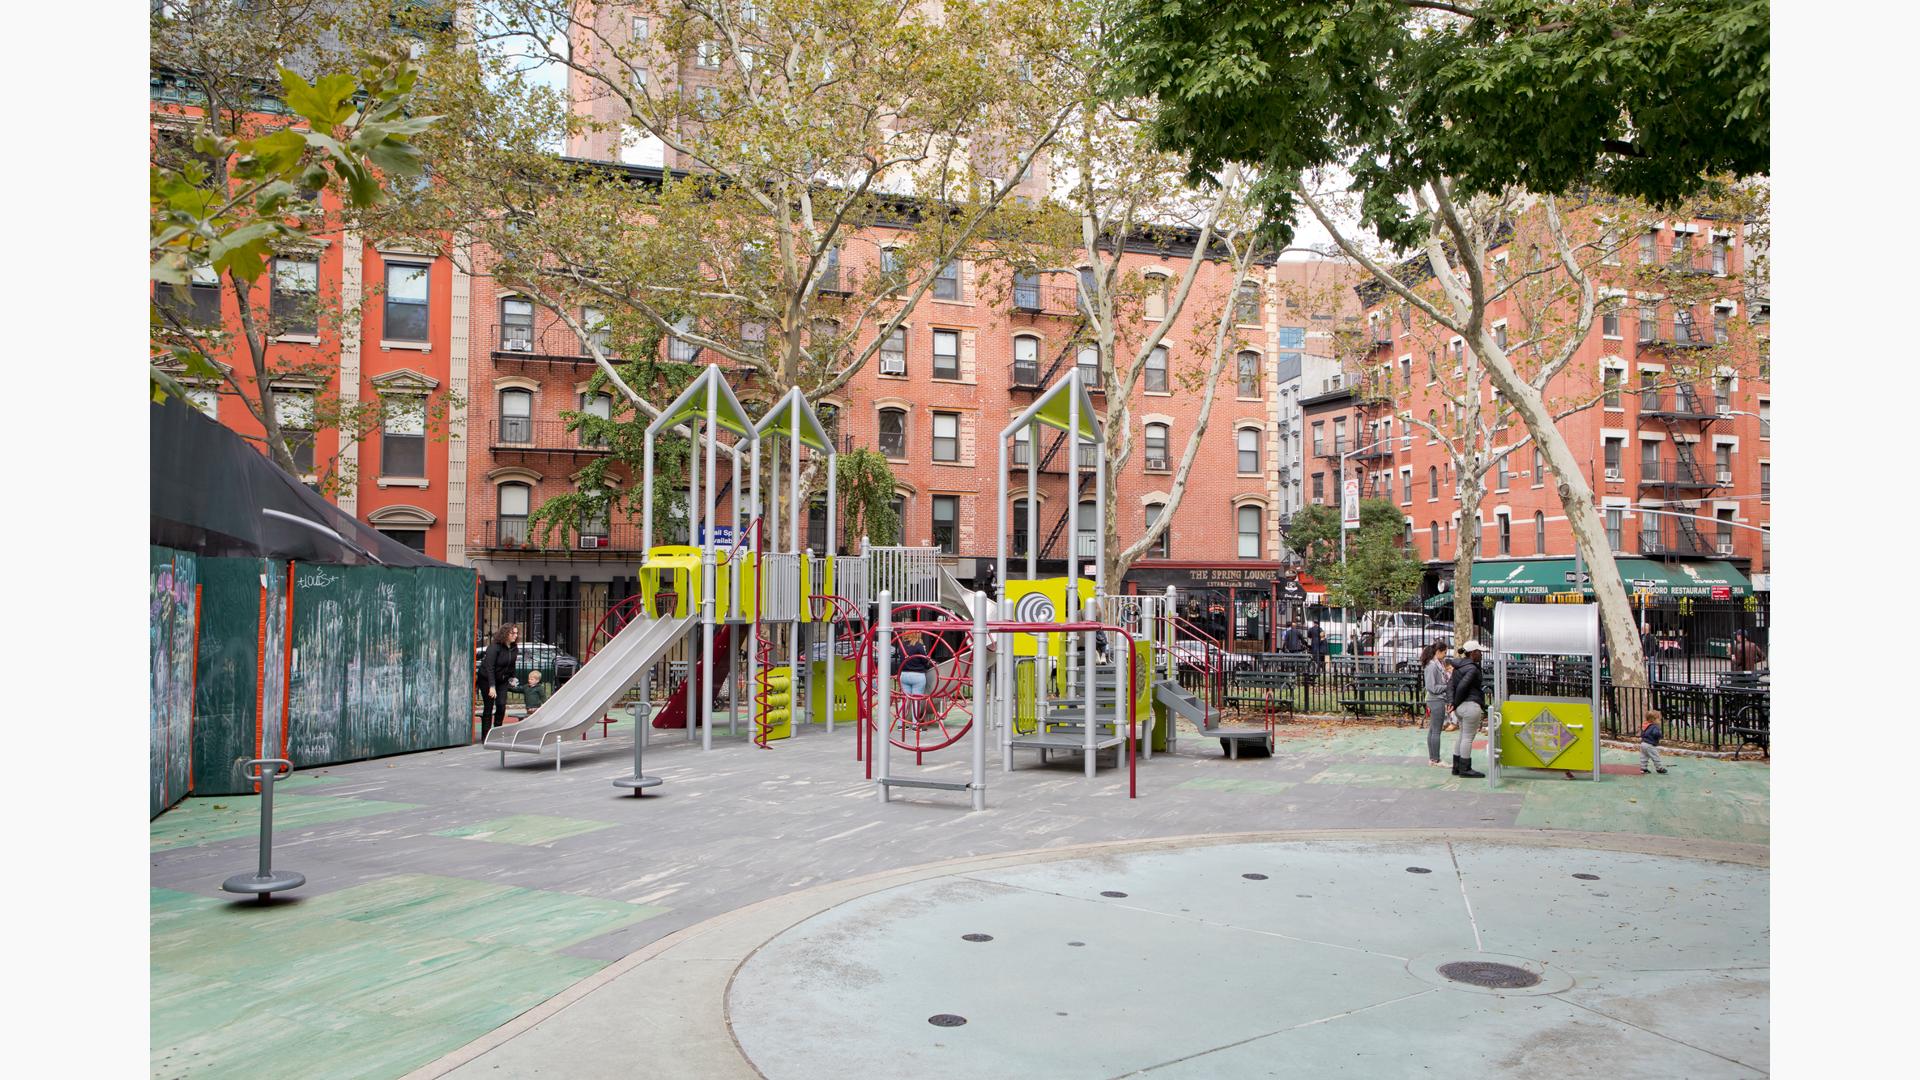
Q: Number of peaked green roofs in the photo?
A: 3